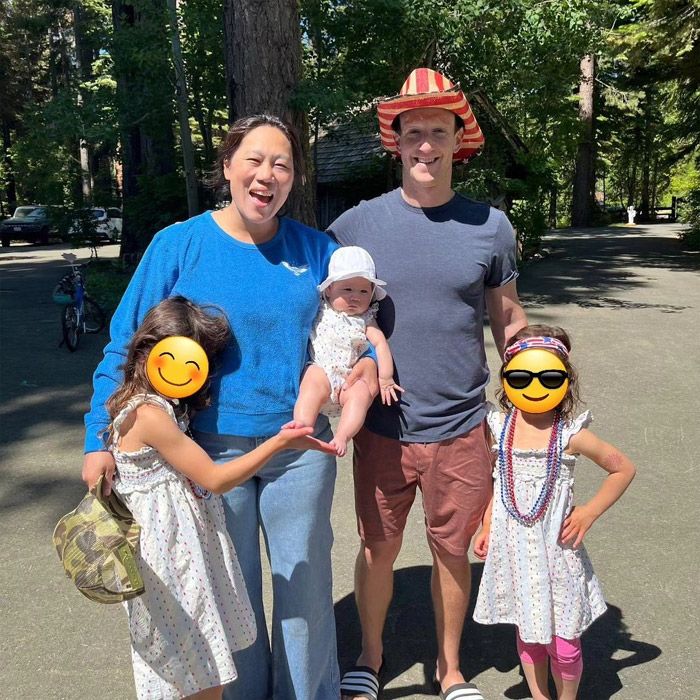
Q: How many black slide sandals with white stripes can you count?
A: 2